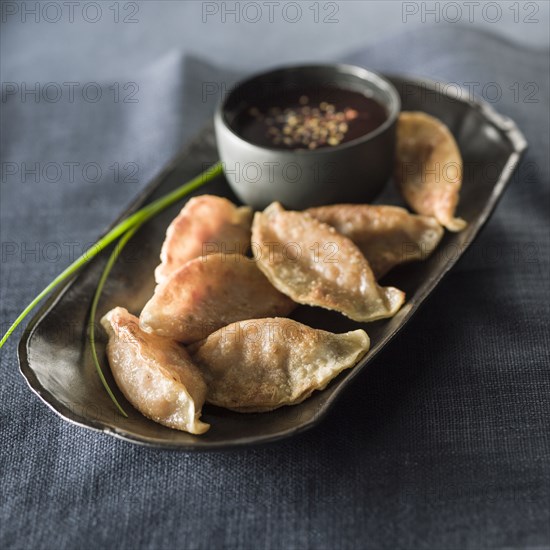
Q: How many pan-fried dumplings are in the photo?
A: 7